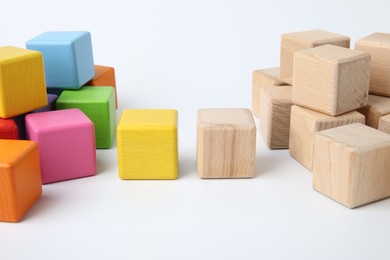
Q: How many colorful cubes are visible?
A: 9